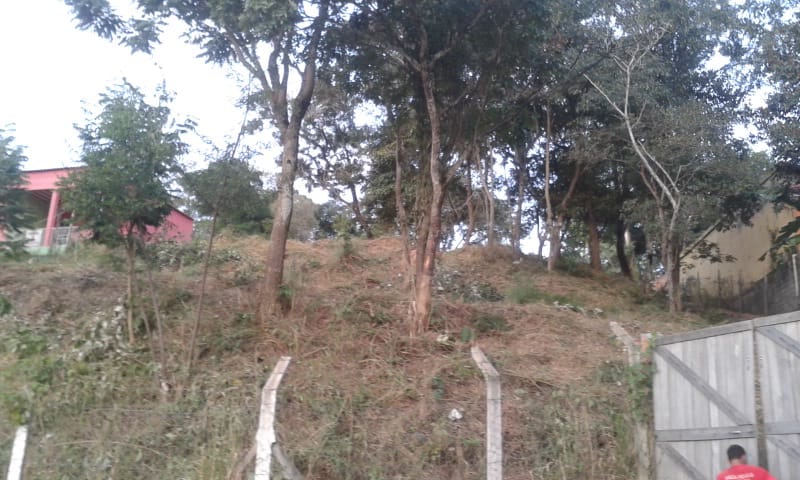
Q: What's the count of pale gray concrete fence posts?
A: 4